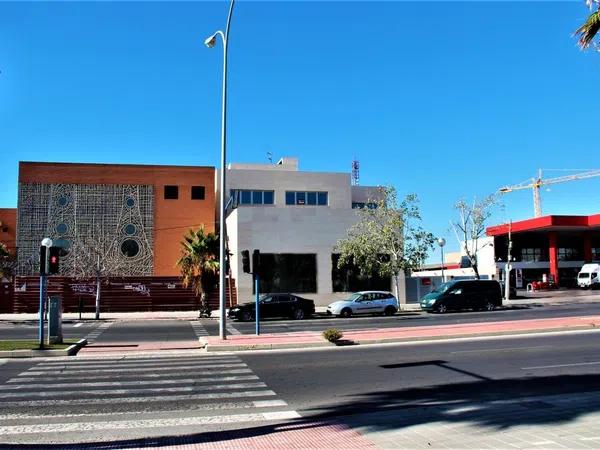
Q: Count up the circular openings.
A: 6